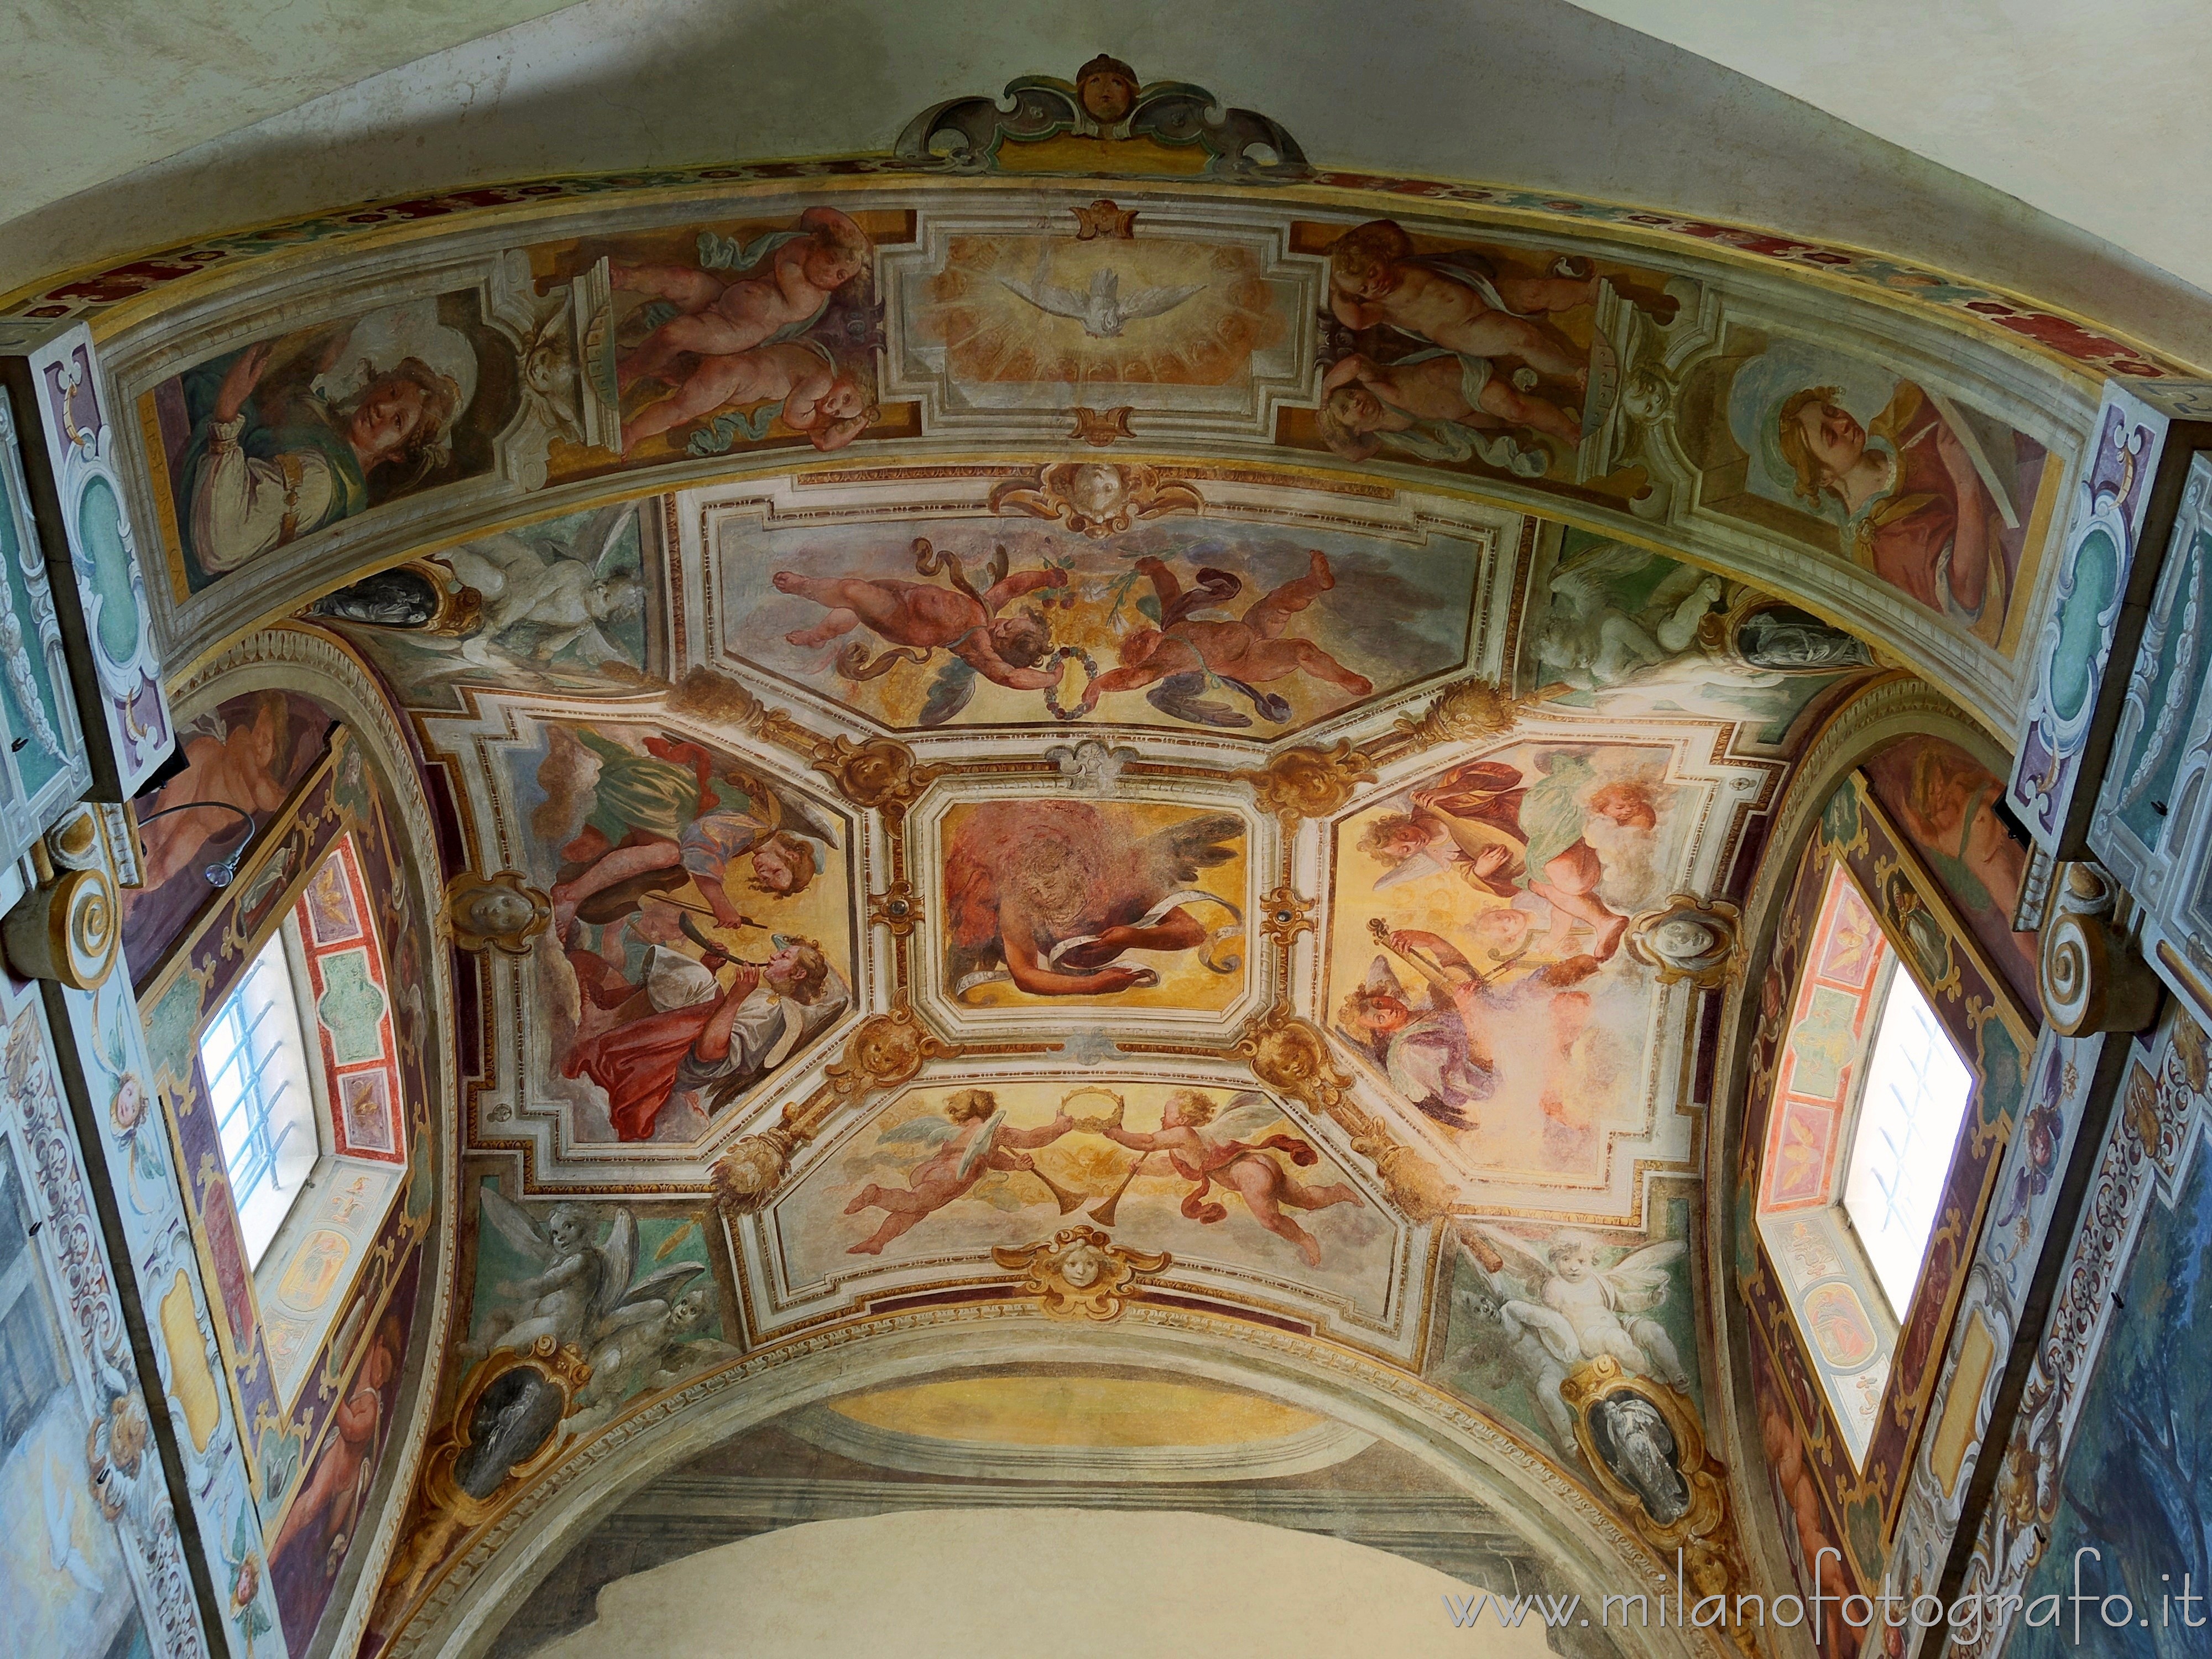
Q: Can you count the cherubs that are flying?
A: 4